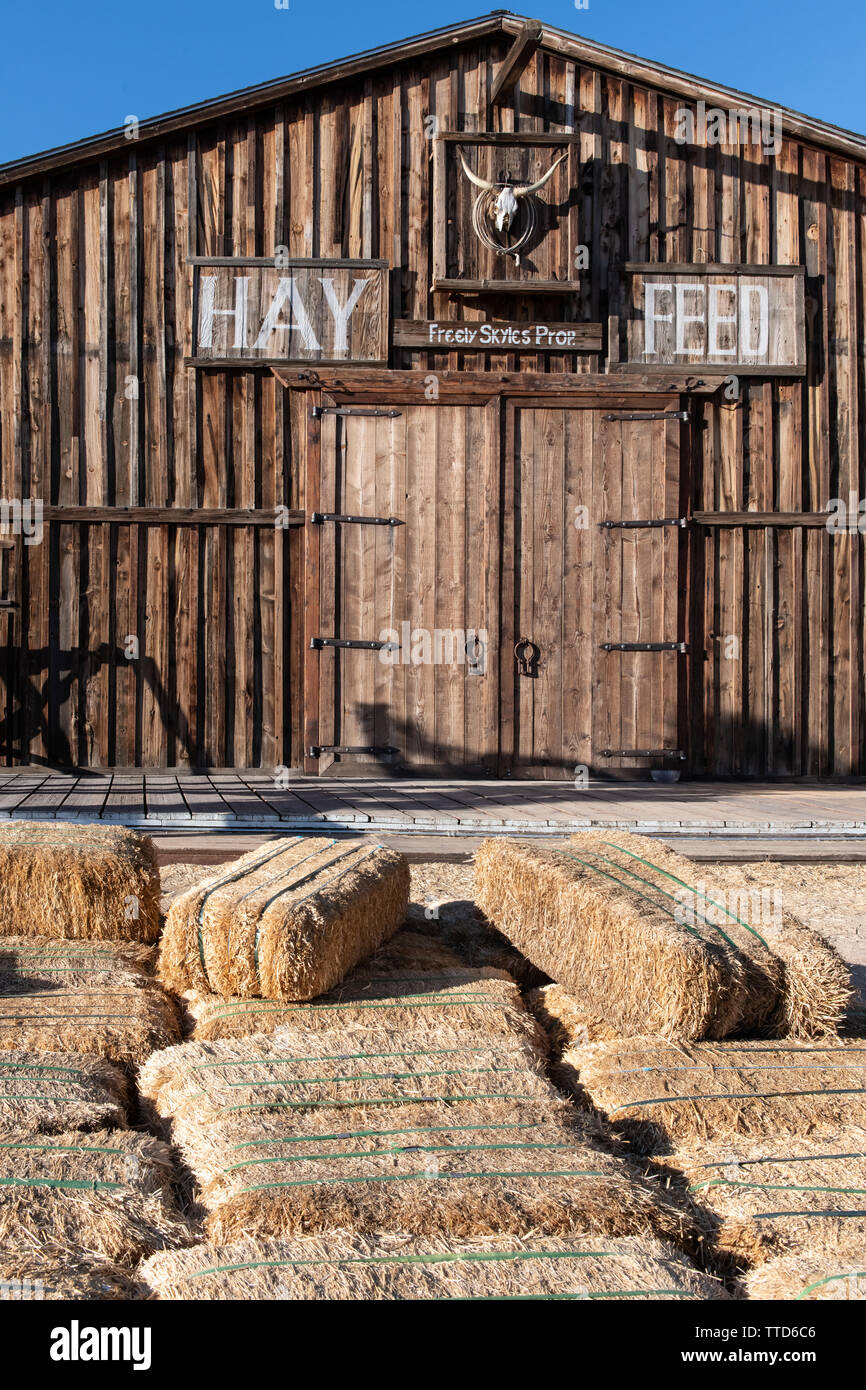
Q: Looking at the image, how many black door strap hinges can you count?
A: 8